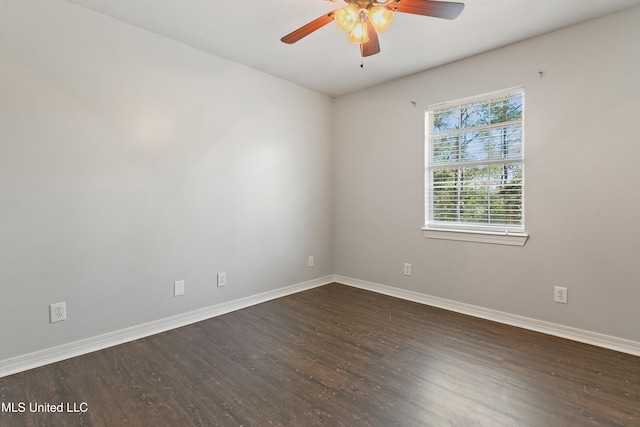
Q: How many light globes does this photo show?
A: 3